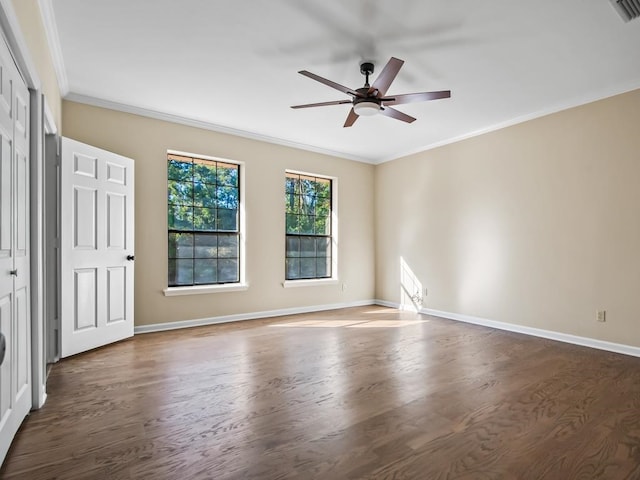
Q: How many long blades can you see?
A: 6